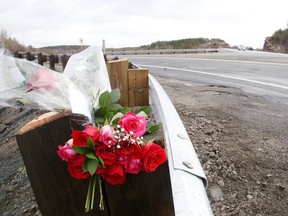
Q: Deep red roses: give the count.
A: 6